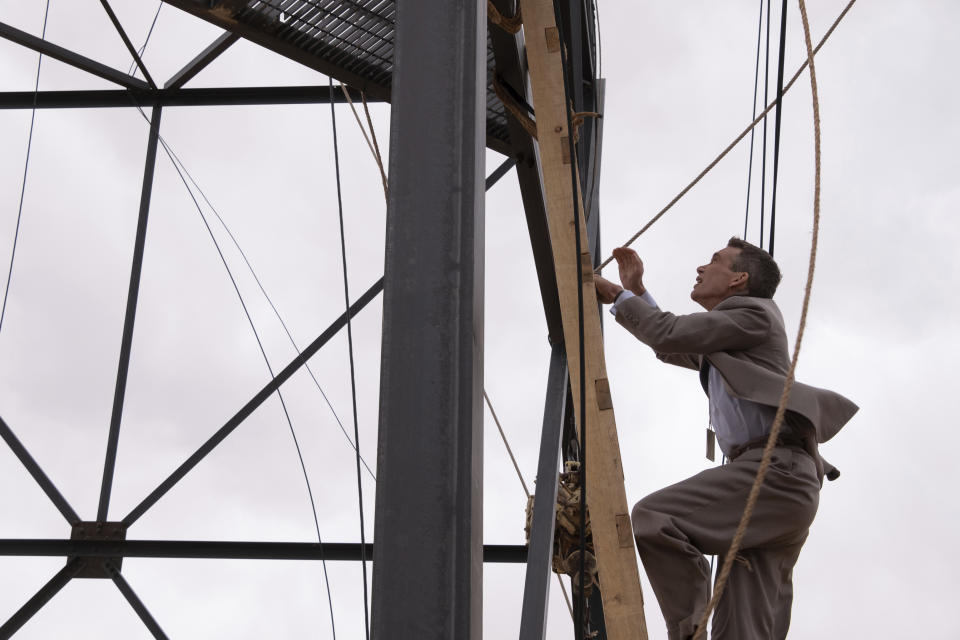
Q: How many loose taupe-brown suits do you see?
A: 1